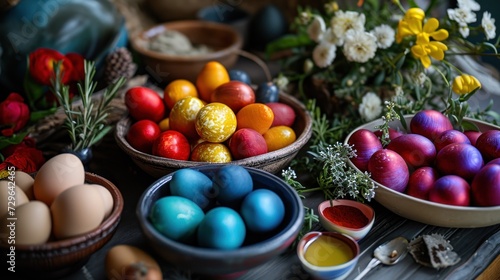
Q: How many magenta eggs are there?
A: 13